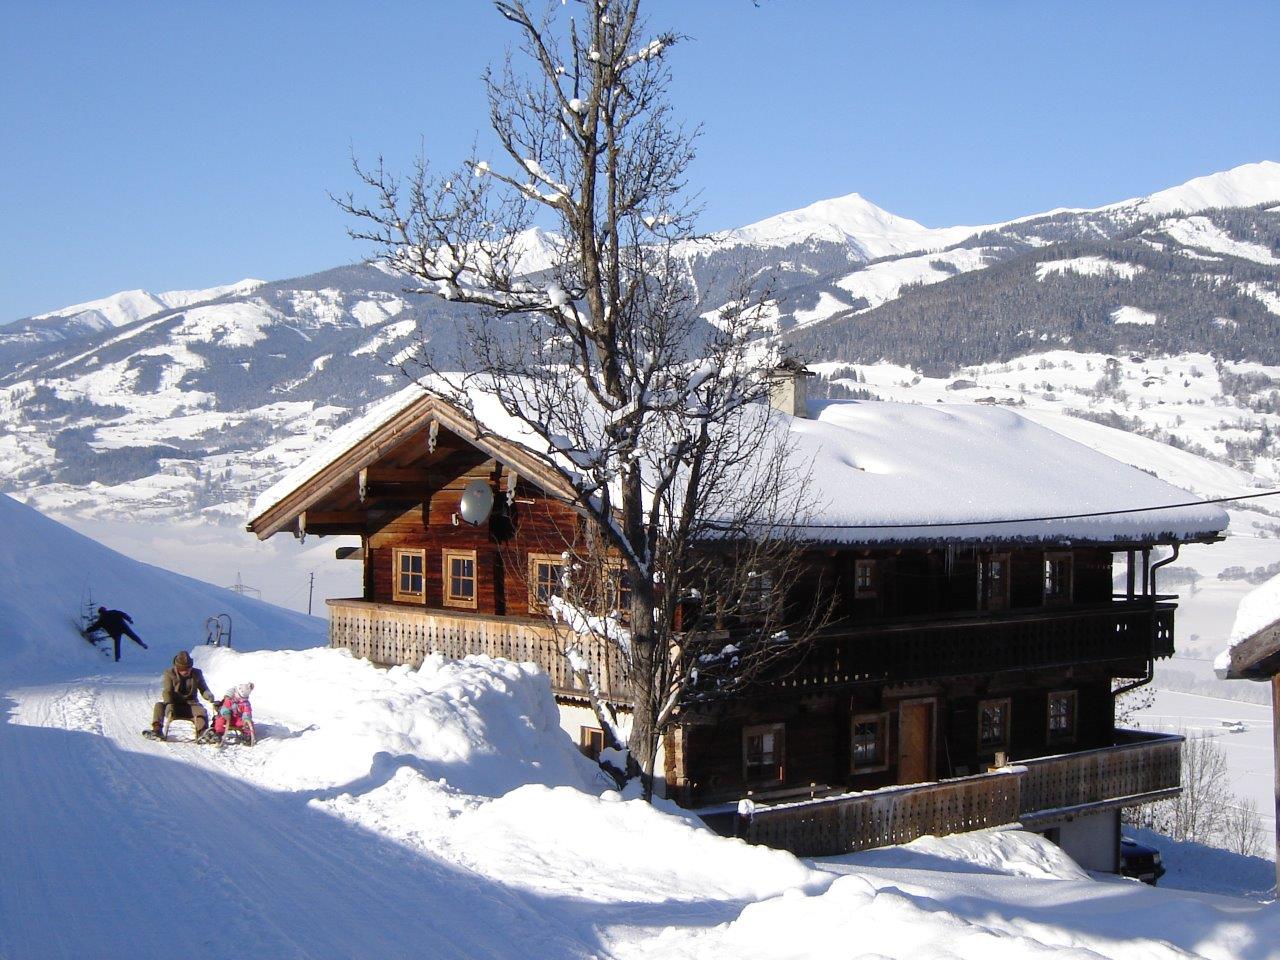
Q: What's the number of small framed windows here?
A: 13